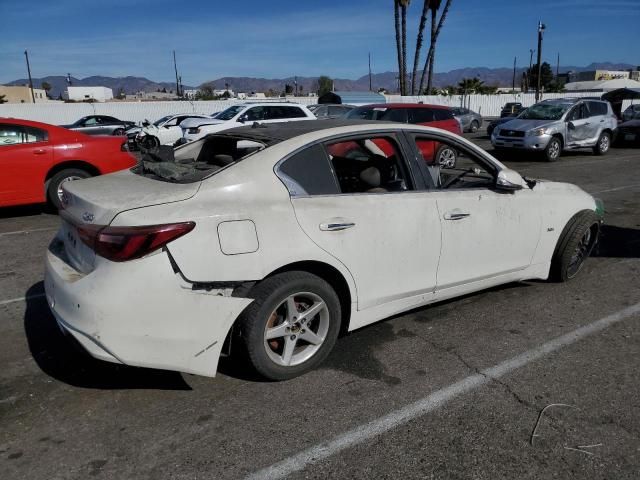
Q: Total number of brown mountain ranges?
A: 1